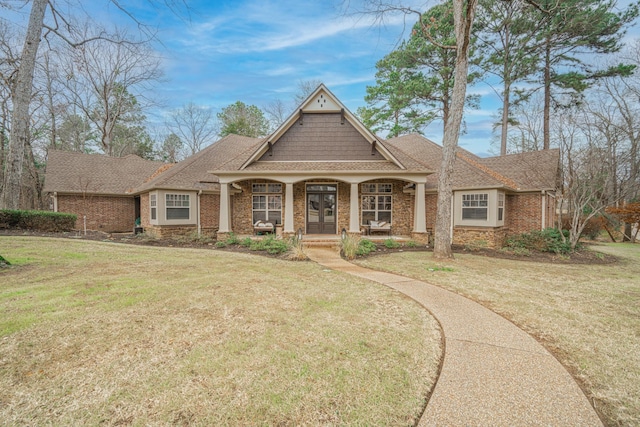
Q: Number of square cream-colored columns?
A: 4